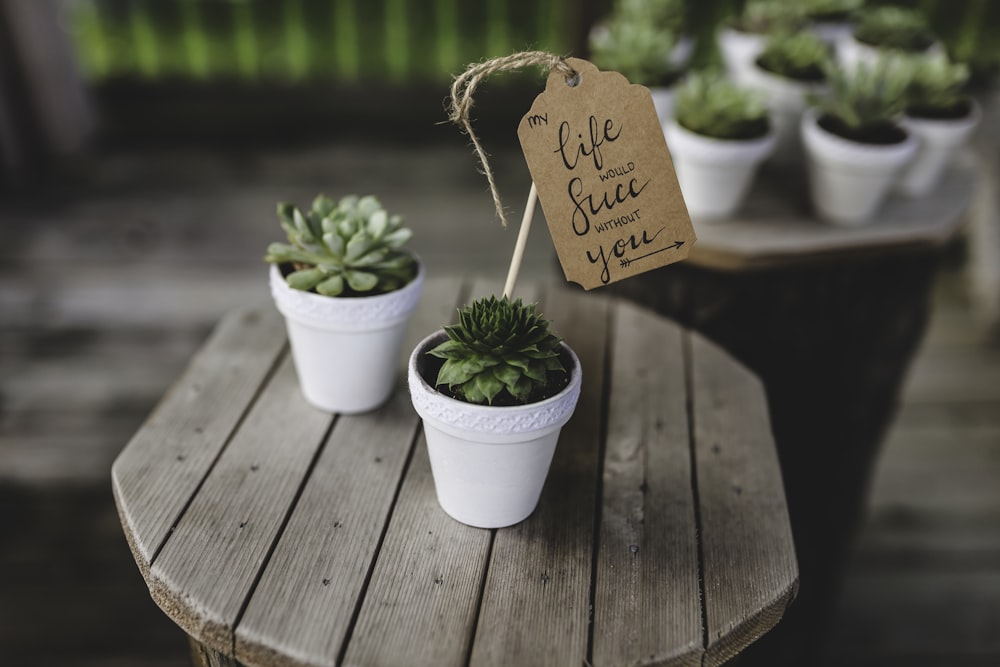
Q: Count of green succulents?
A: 11